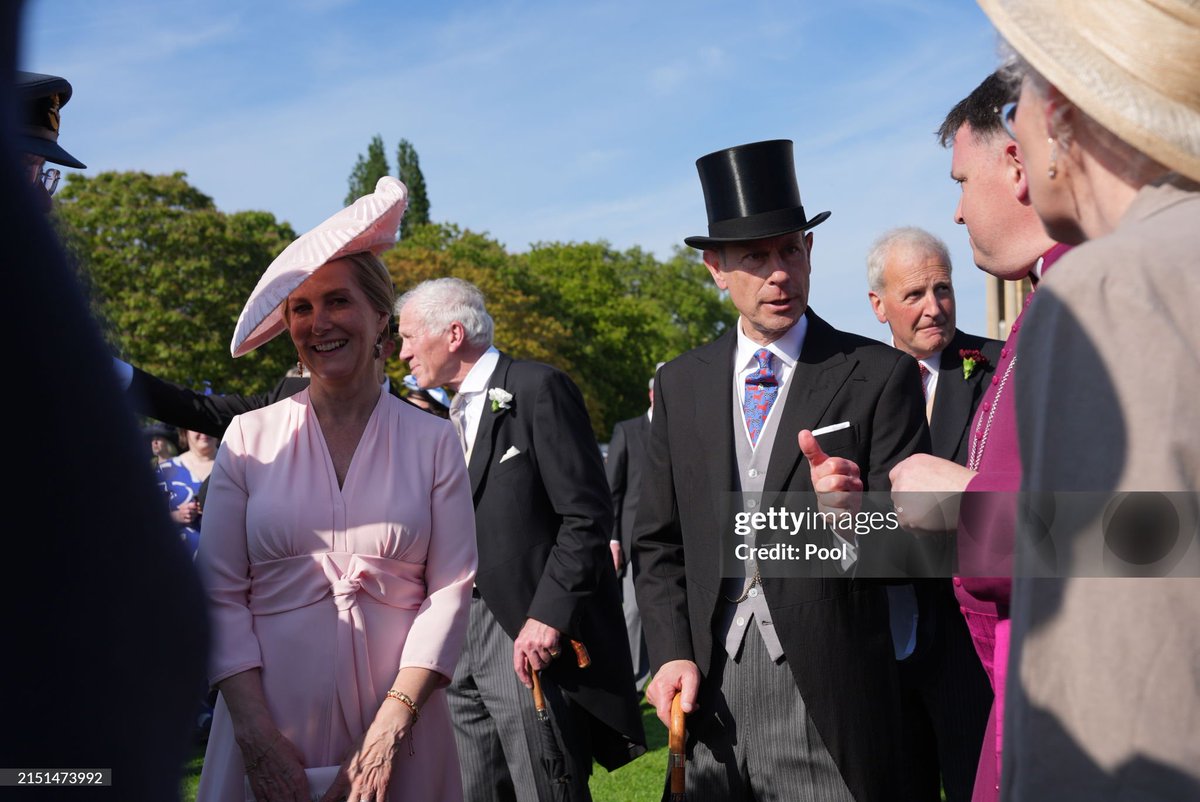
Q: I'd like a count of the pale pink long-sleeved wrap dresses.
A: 1